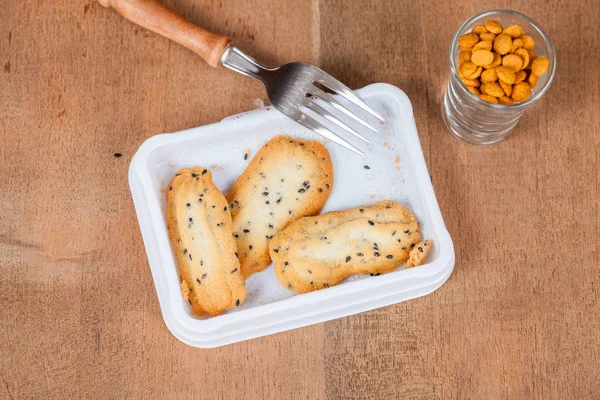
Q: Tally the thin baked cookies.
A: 3